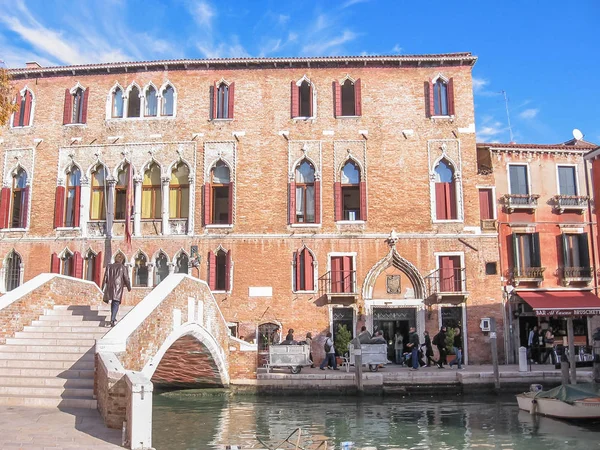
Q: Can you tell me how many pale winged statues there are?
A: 0